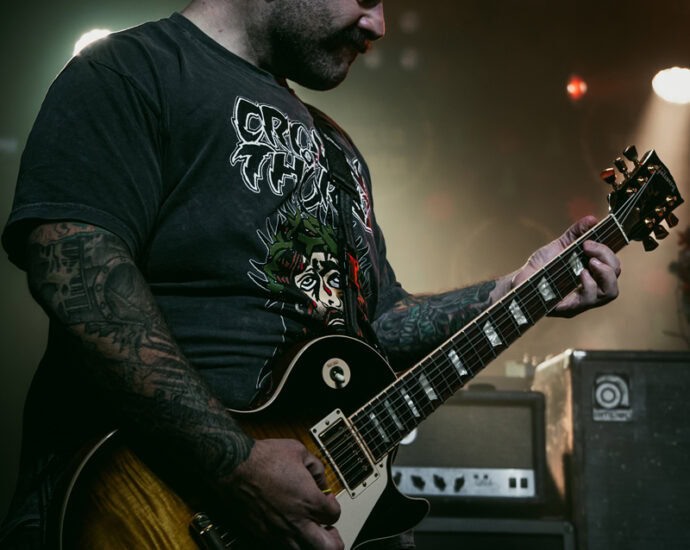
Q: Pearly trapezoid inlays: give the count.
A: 9